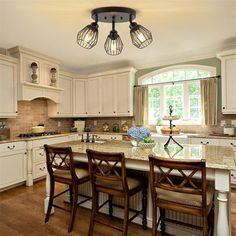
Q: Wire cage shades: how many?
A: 3